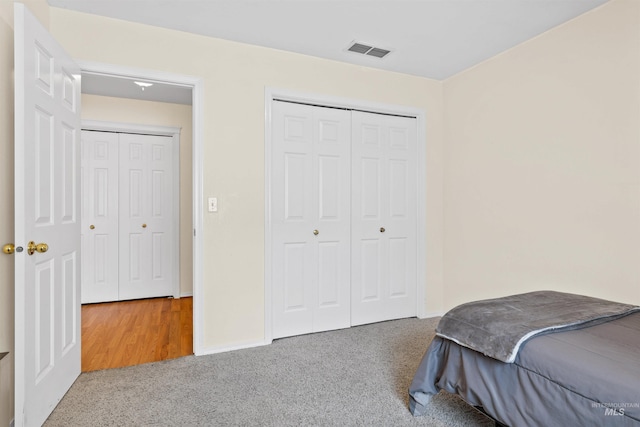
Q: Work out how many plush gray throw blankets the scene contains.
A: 1